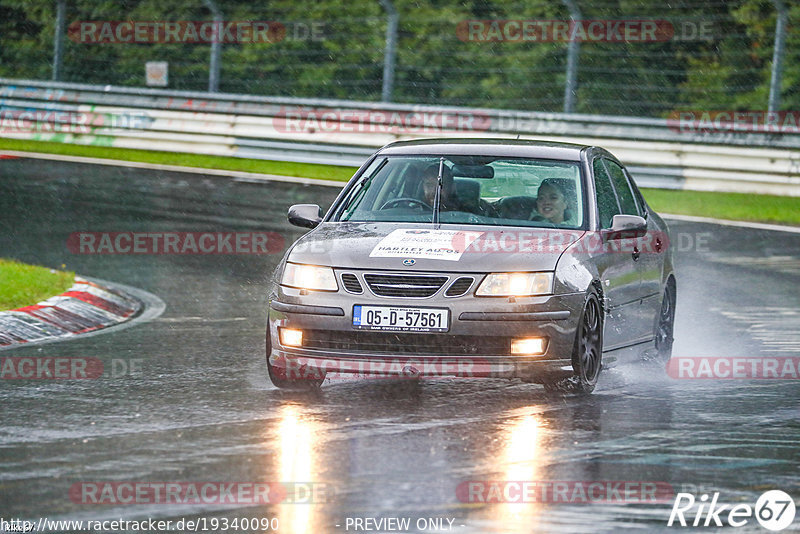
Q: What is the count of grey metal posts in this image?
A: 5